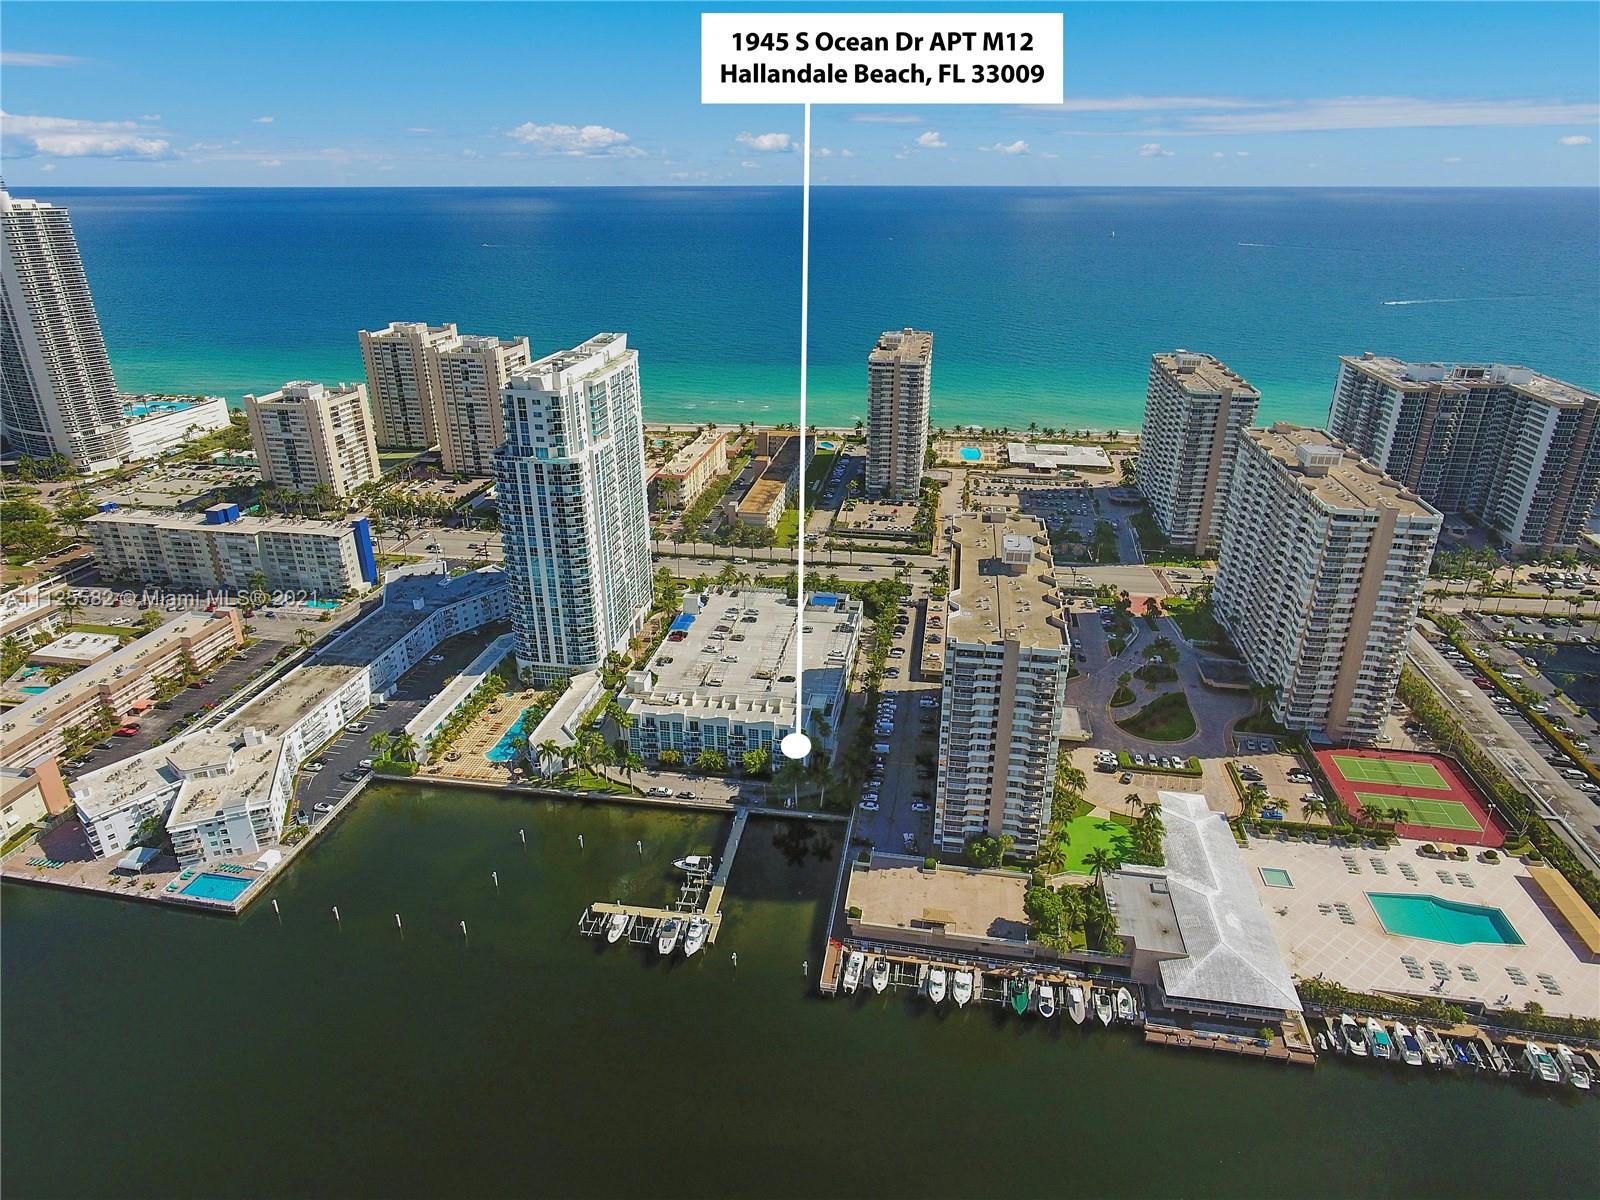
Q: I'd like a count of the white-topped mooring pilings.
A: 10